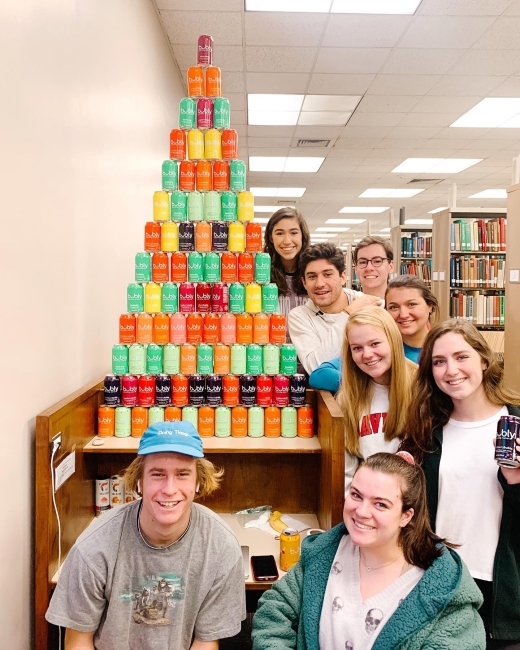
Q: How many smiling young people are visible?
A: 8